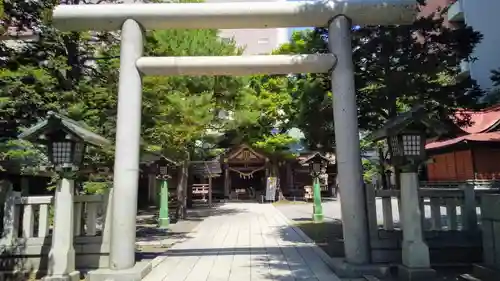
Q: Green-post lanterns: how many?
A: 2